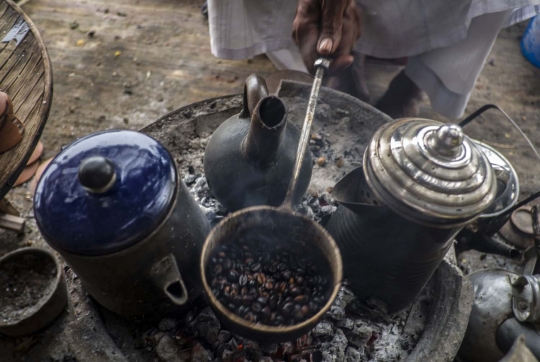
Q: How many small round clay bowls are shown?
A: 1